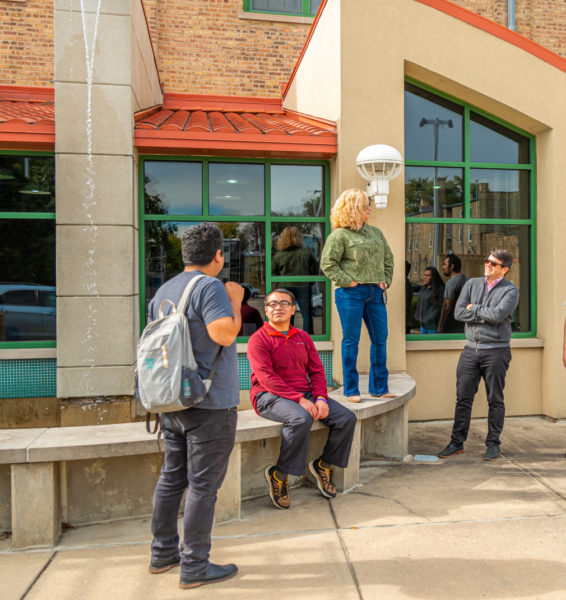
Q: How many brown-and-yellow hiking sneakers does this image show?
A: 2